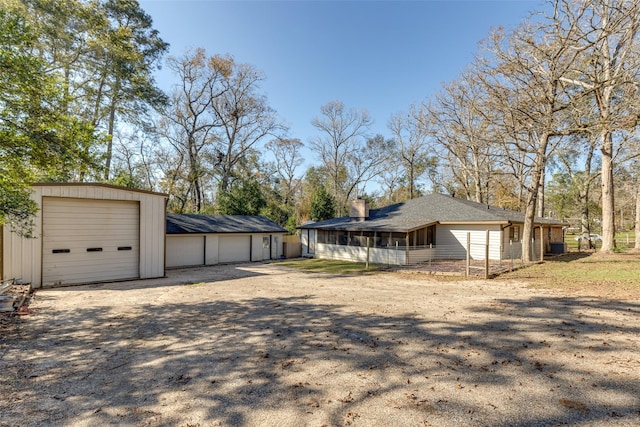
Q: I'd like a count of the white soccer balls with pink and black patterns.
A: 0